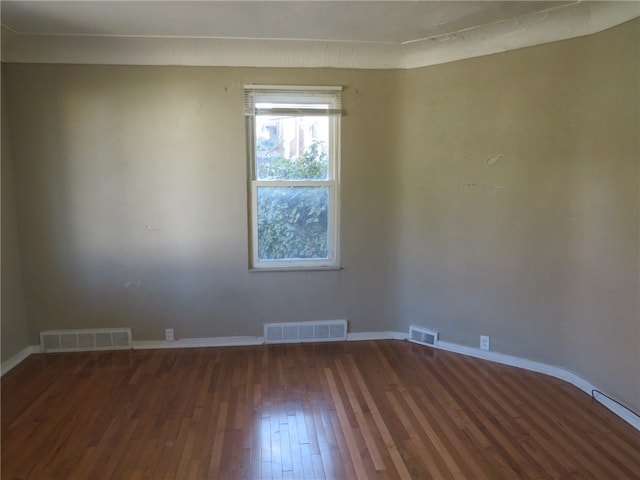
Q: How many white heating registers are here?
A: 3